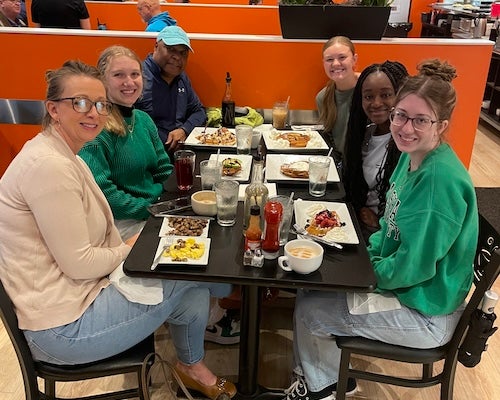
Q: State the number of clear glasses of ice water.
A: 5